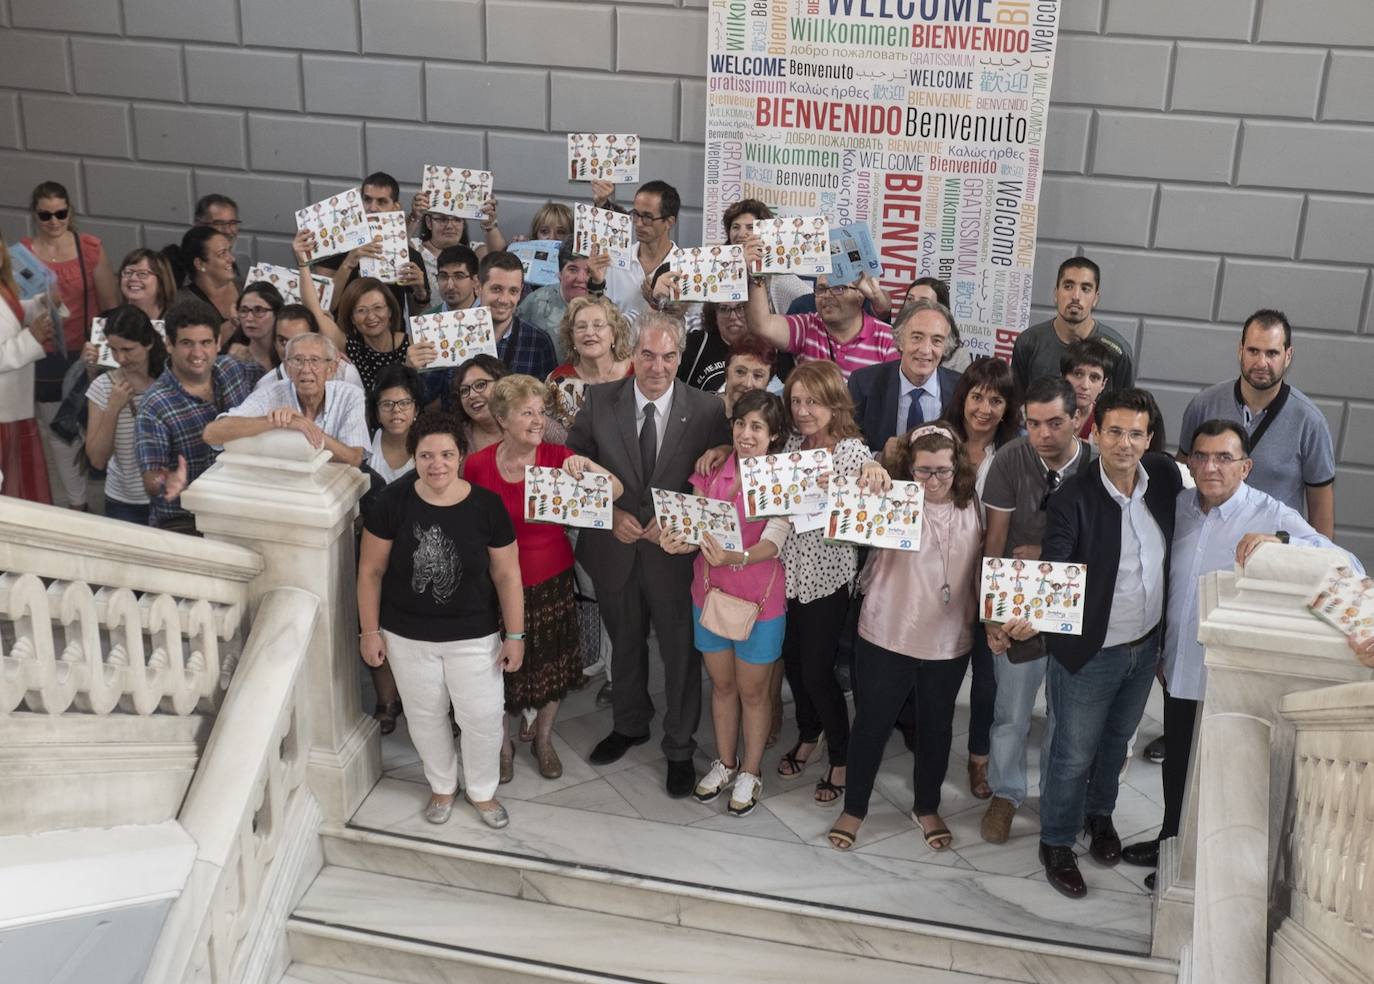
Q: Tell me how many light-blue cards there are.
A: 3